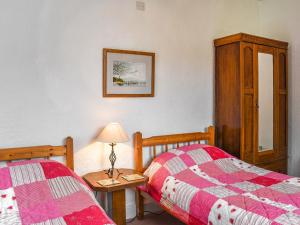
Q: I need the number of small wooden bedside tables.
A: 1